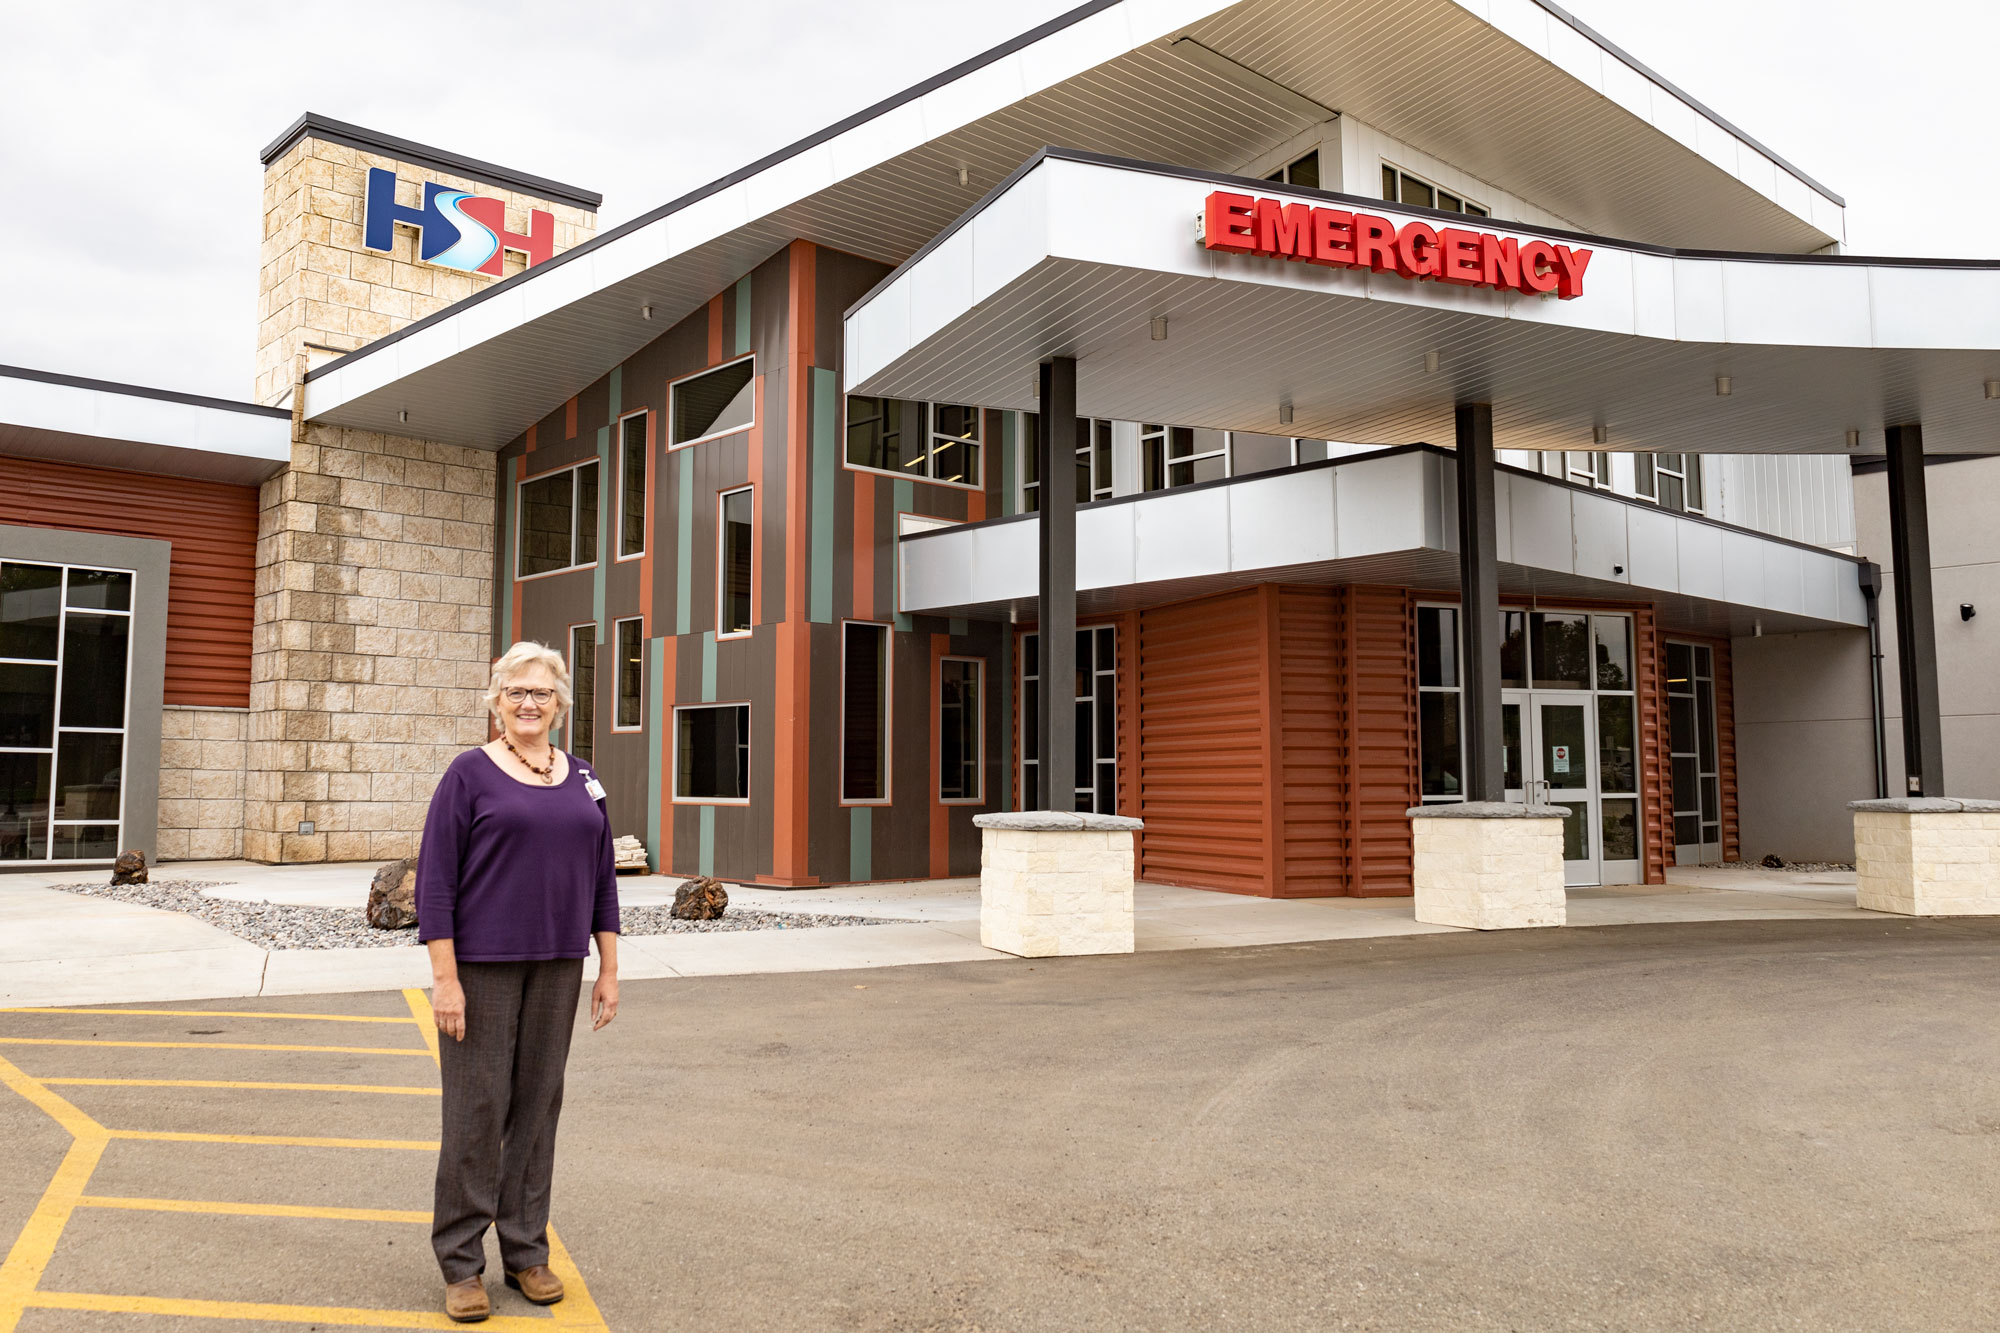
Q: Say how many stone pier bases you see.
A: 3